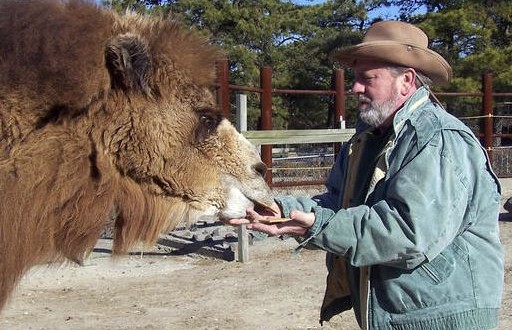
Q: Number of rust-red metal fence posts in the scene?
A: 4